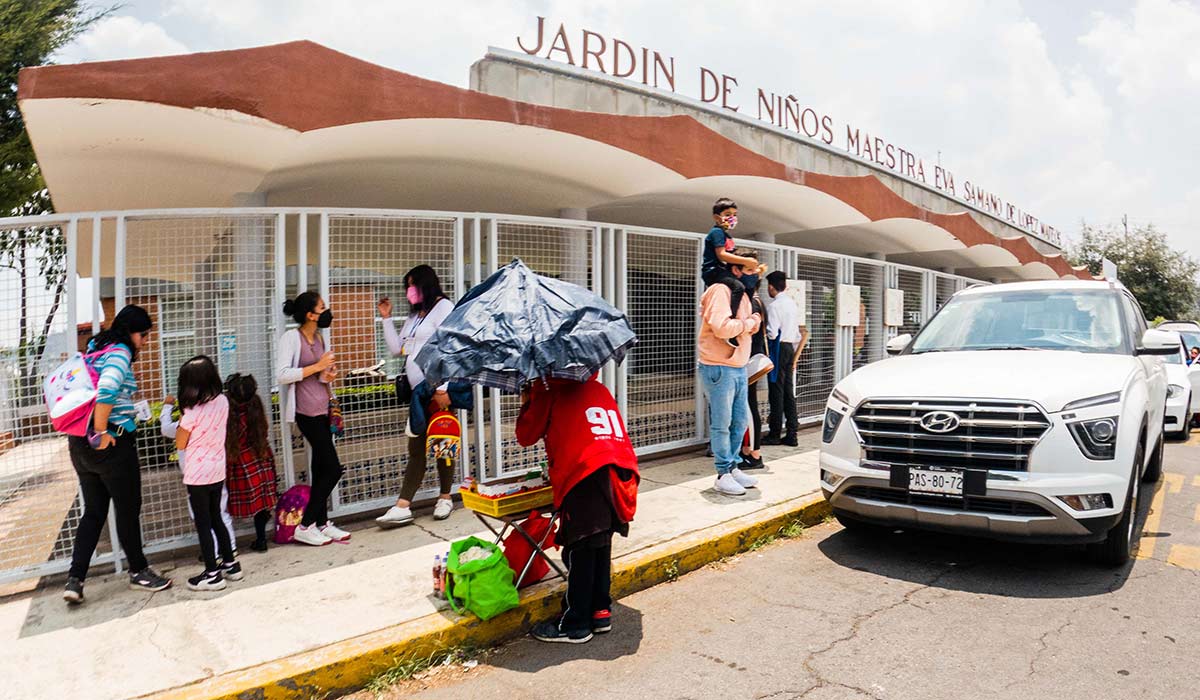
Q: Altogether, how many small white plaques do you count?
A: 3